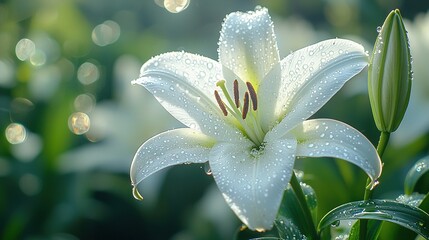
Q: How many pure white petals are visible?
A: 6